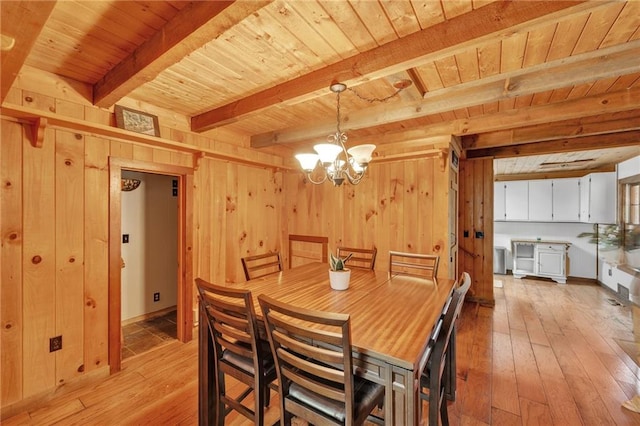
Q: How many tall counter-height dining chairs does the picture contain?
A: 6